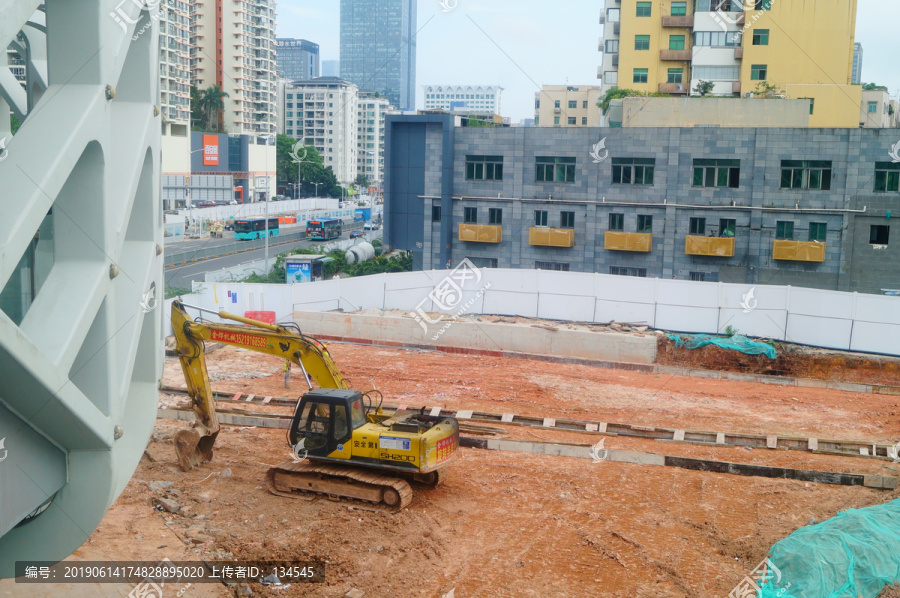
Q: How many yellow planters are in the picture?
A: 5